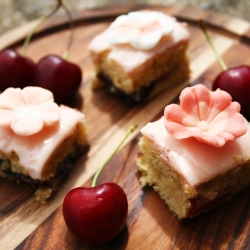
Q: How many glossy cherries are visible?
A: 4